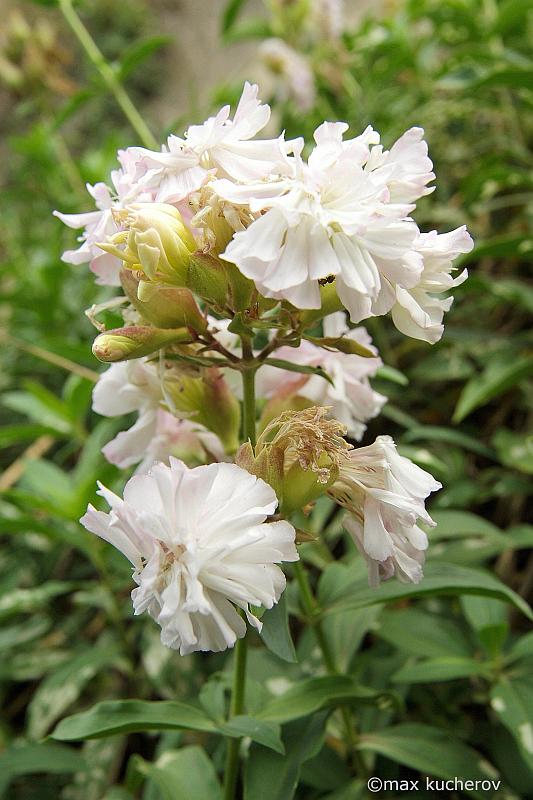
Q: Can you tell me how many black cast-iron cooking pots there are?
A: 0